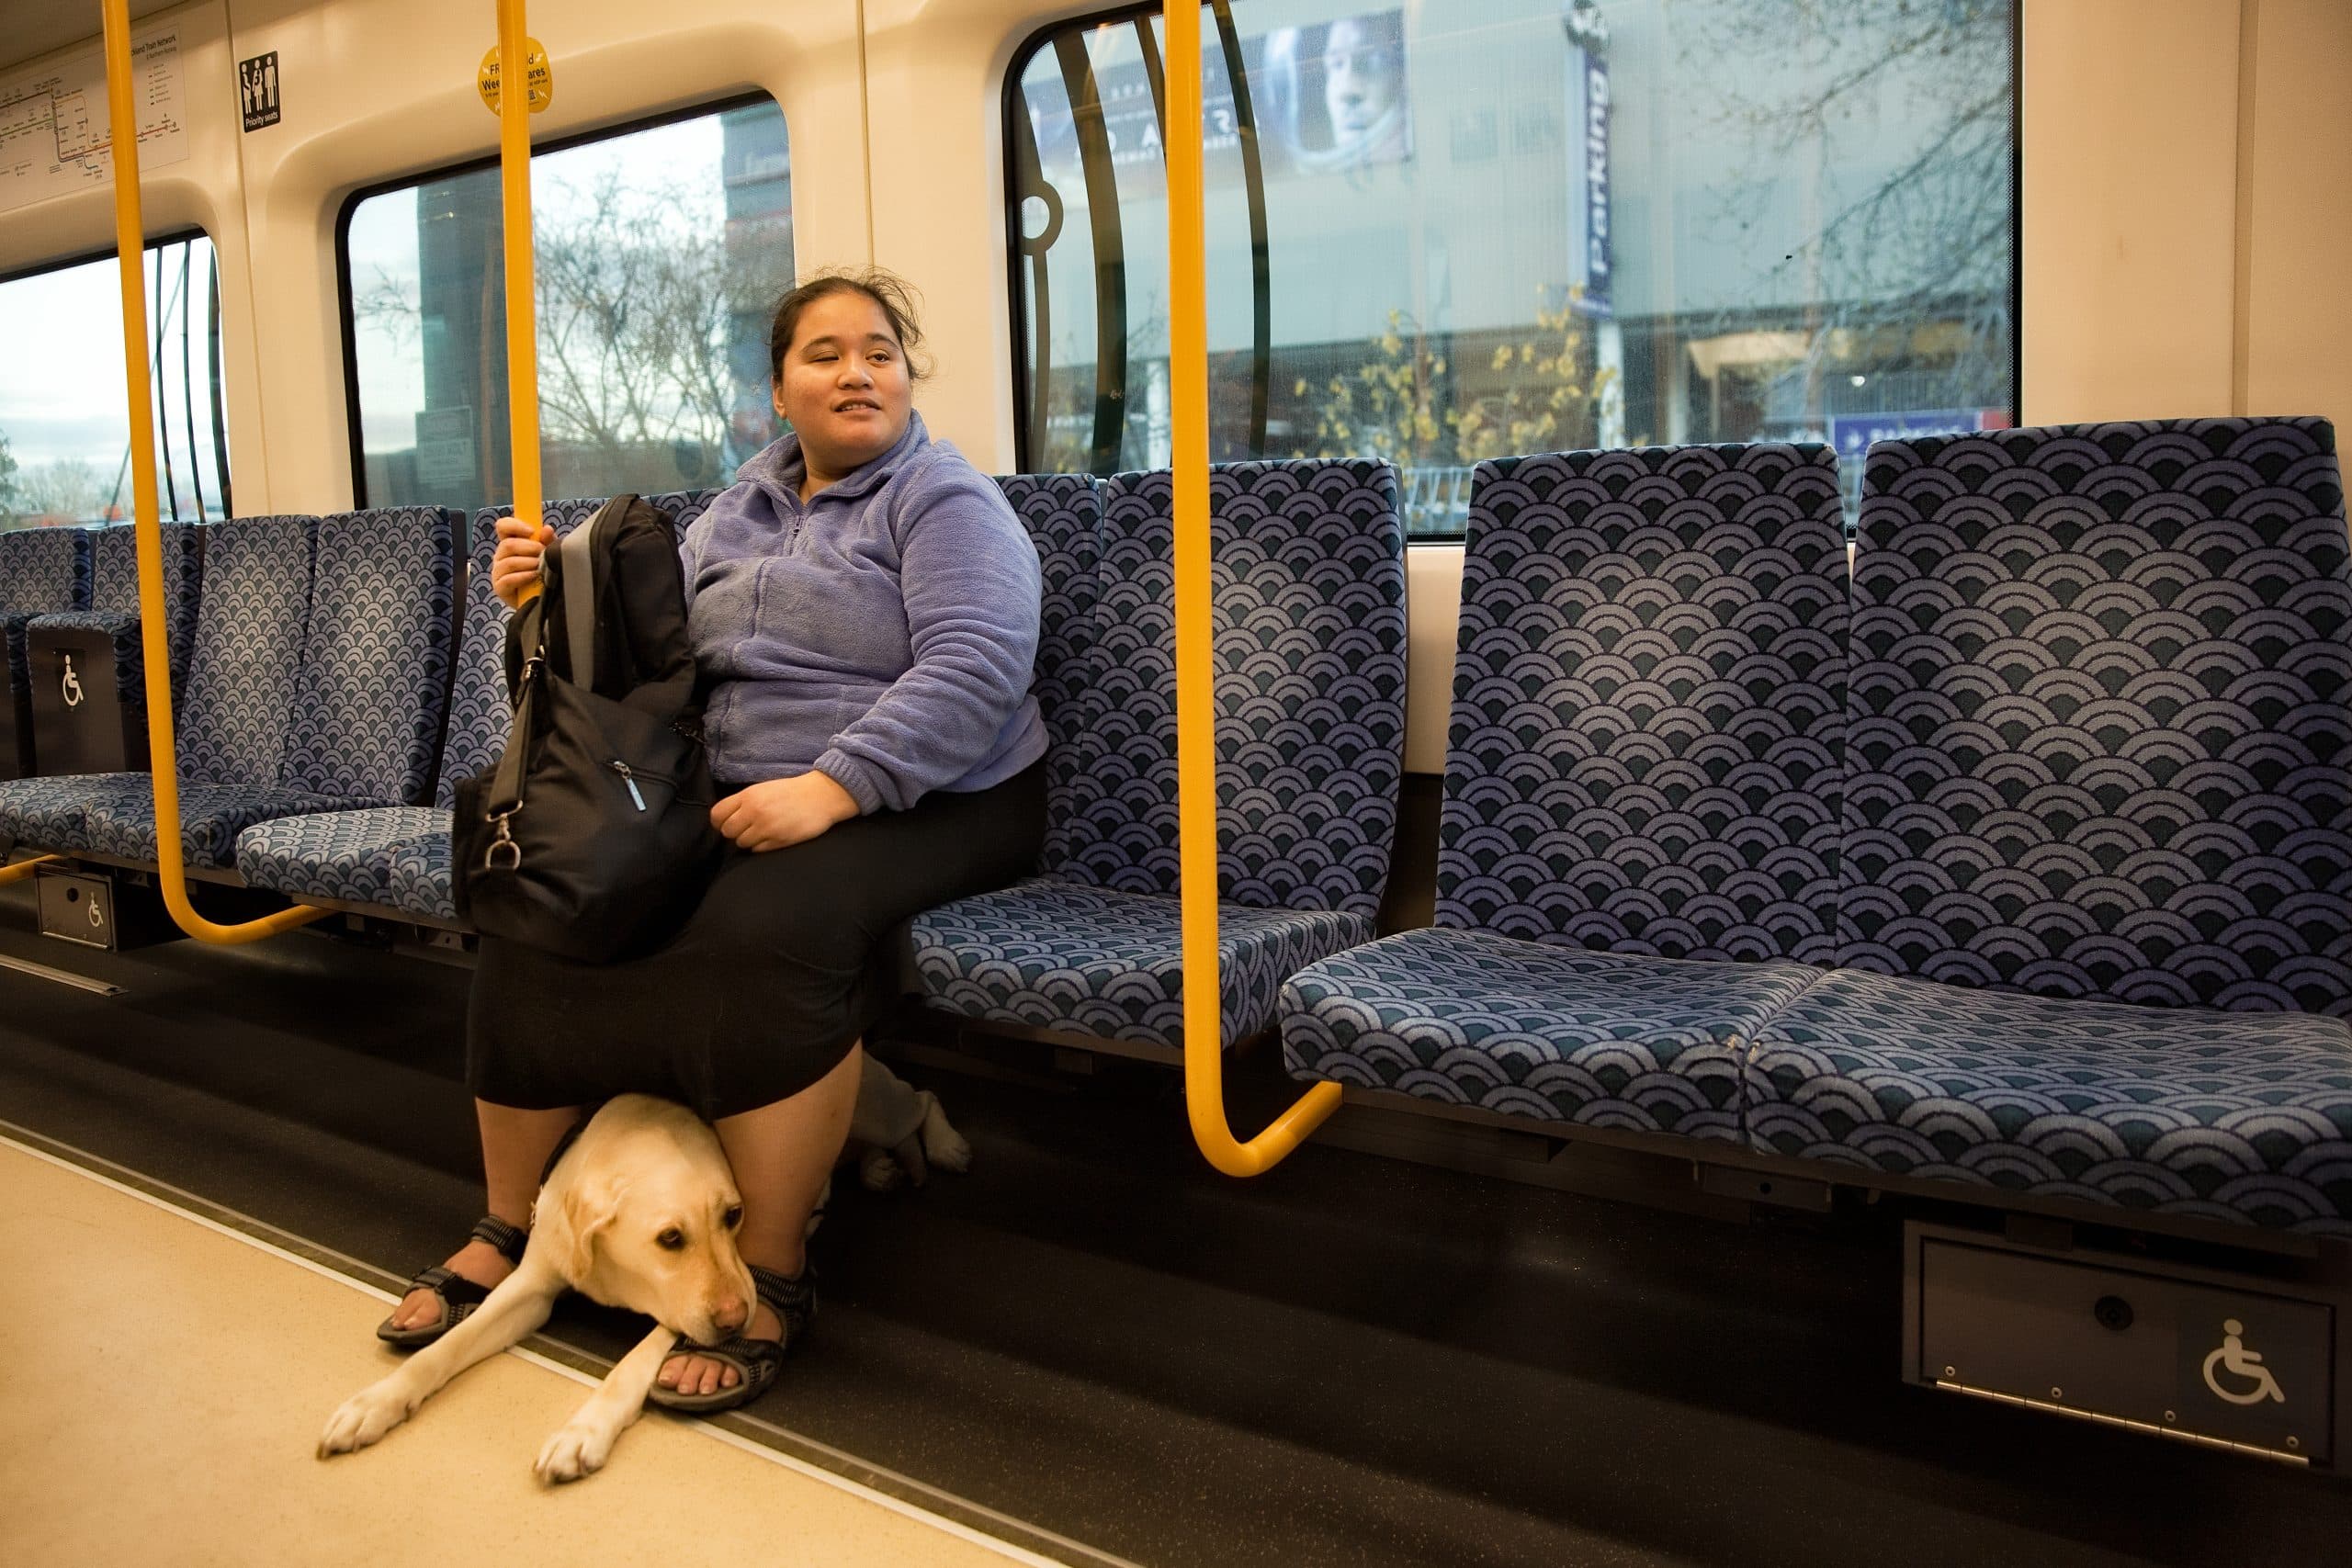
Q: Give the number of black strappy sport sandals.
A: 2